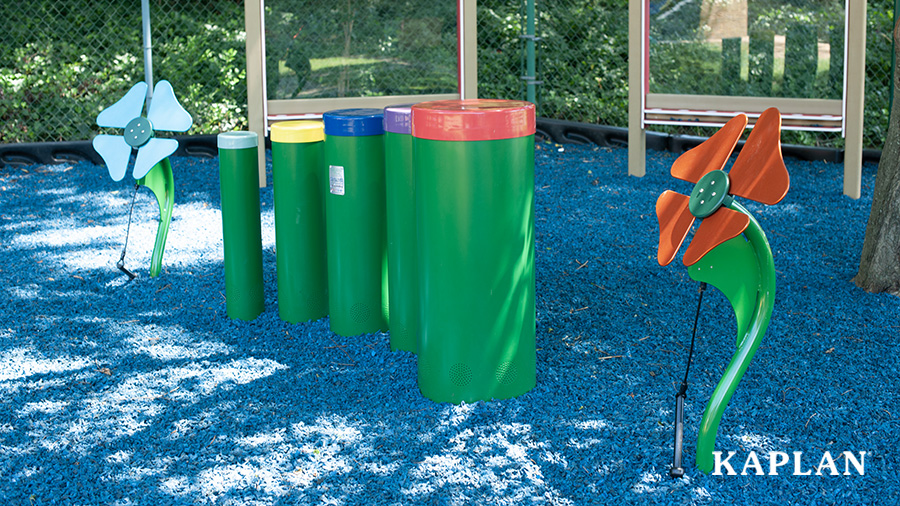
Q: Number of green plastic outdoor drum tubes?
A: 5